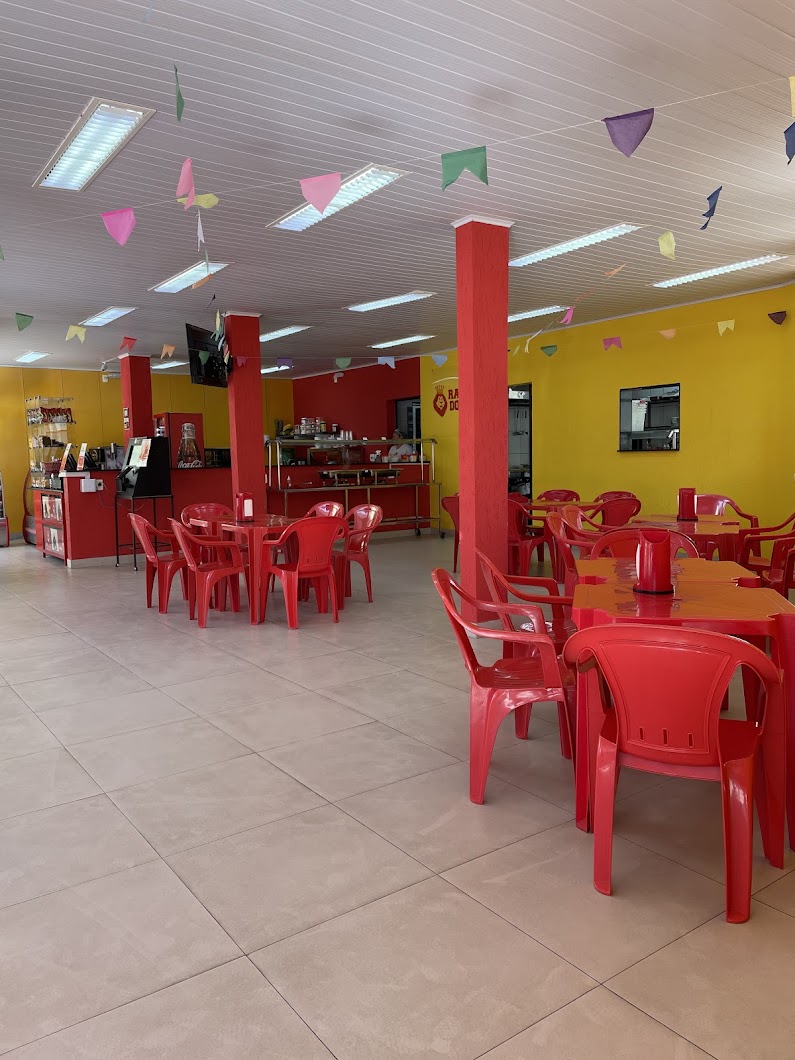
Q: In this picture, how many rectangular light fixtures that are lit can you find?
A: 13